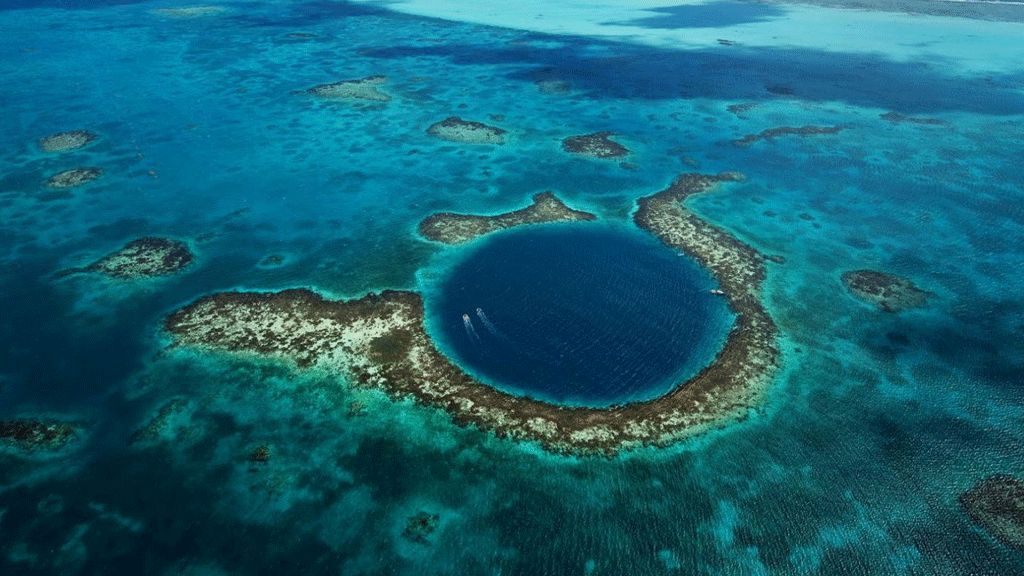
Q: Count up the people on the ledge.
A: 0